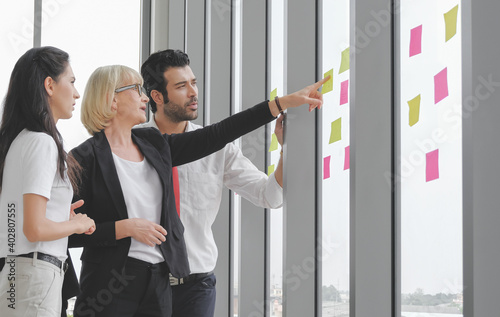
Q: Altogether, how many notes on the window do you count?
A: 14